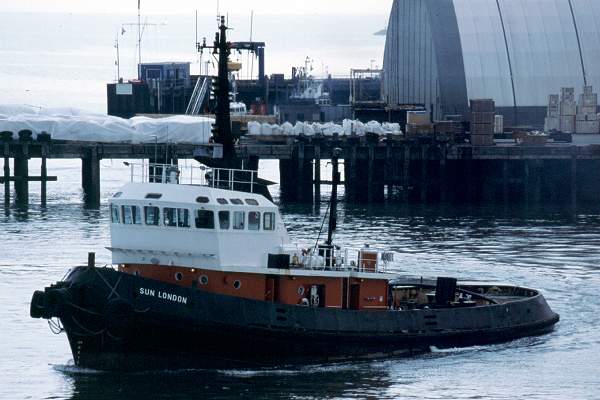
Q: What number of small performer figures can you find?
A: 0